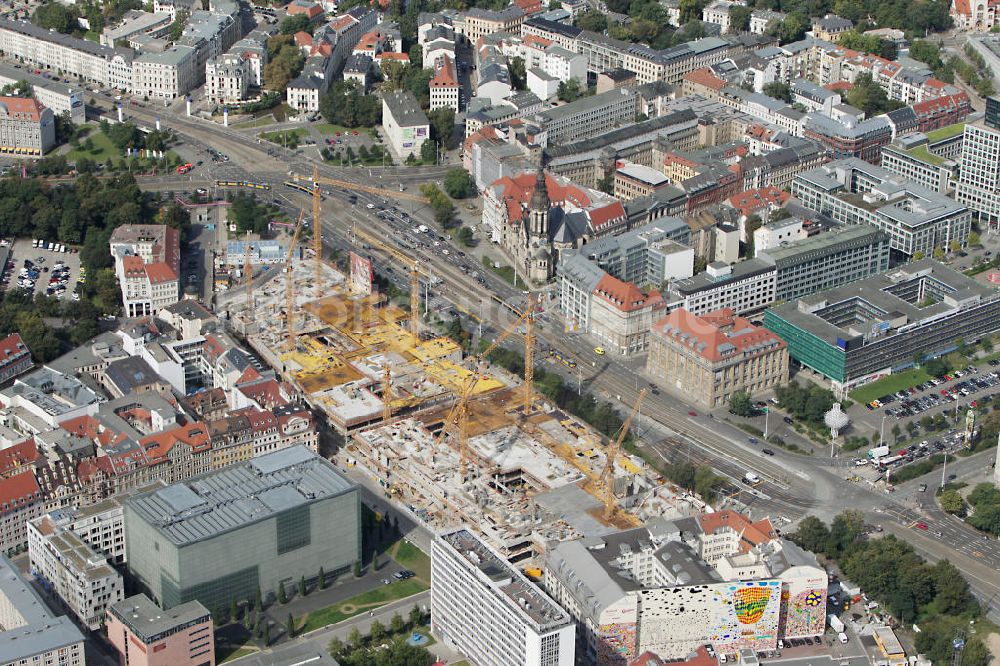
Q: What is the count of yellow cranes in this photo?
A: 8